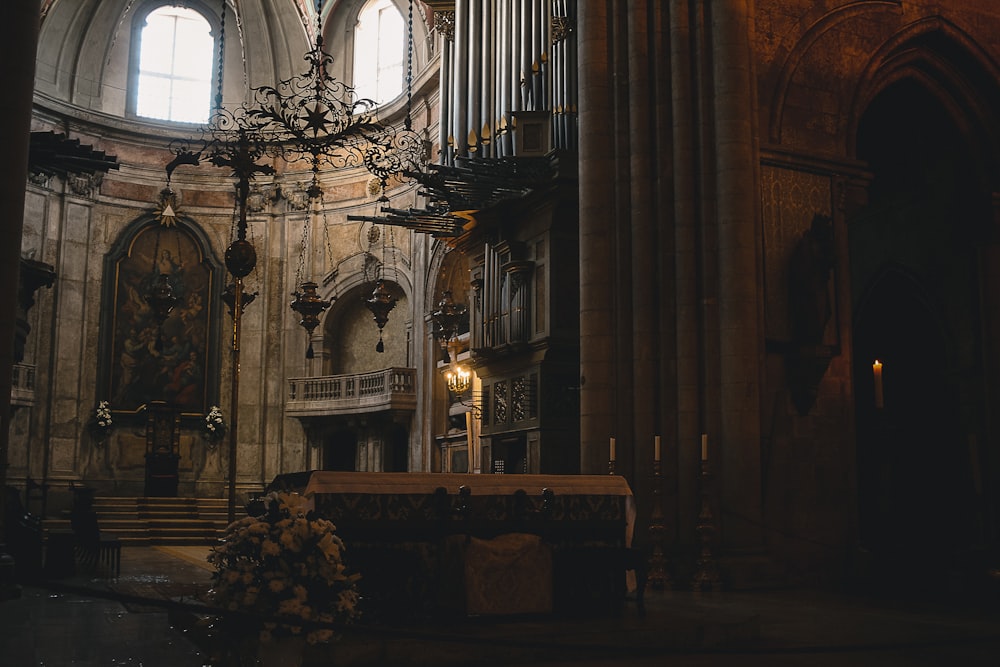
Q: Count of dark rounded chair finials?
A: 4